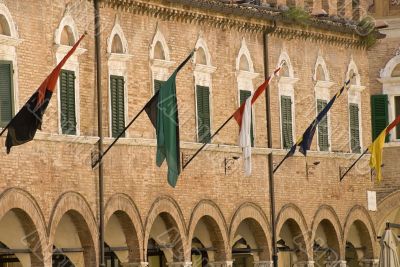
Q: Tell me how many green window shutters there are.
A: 10